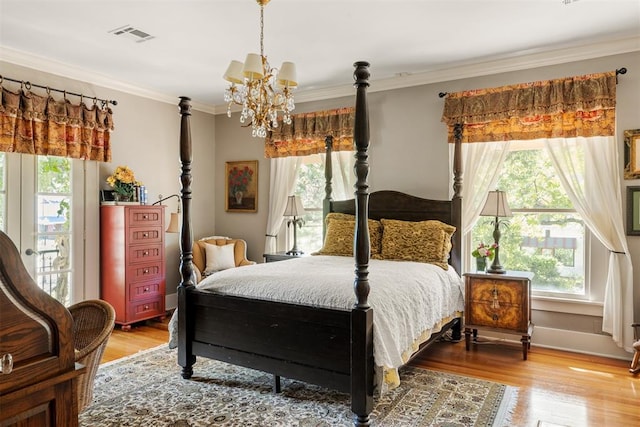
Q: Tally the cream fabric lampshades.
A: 6